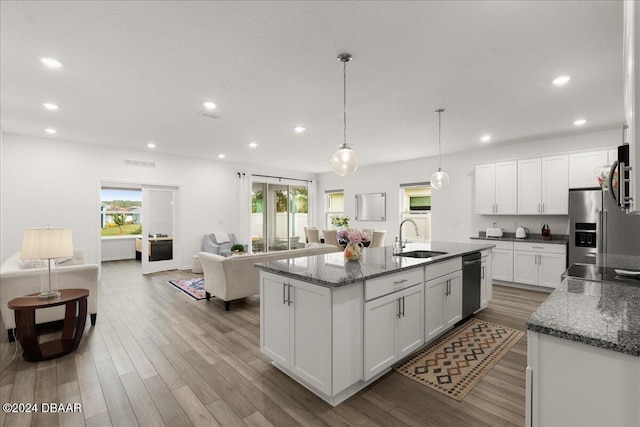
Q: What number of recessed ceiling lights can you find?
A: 11